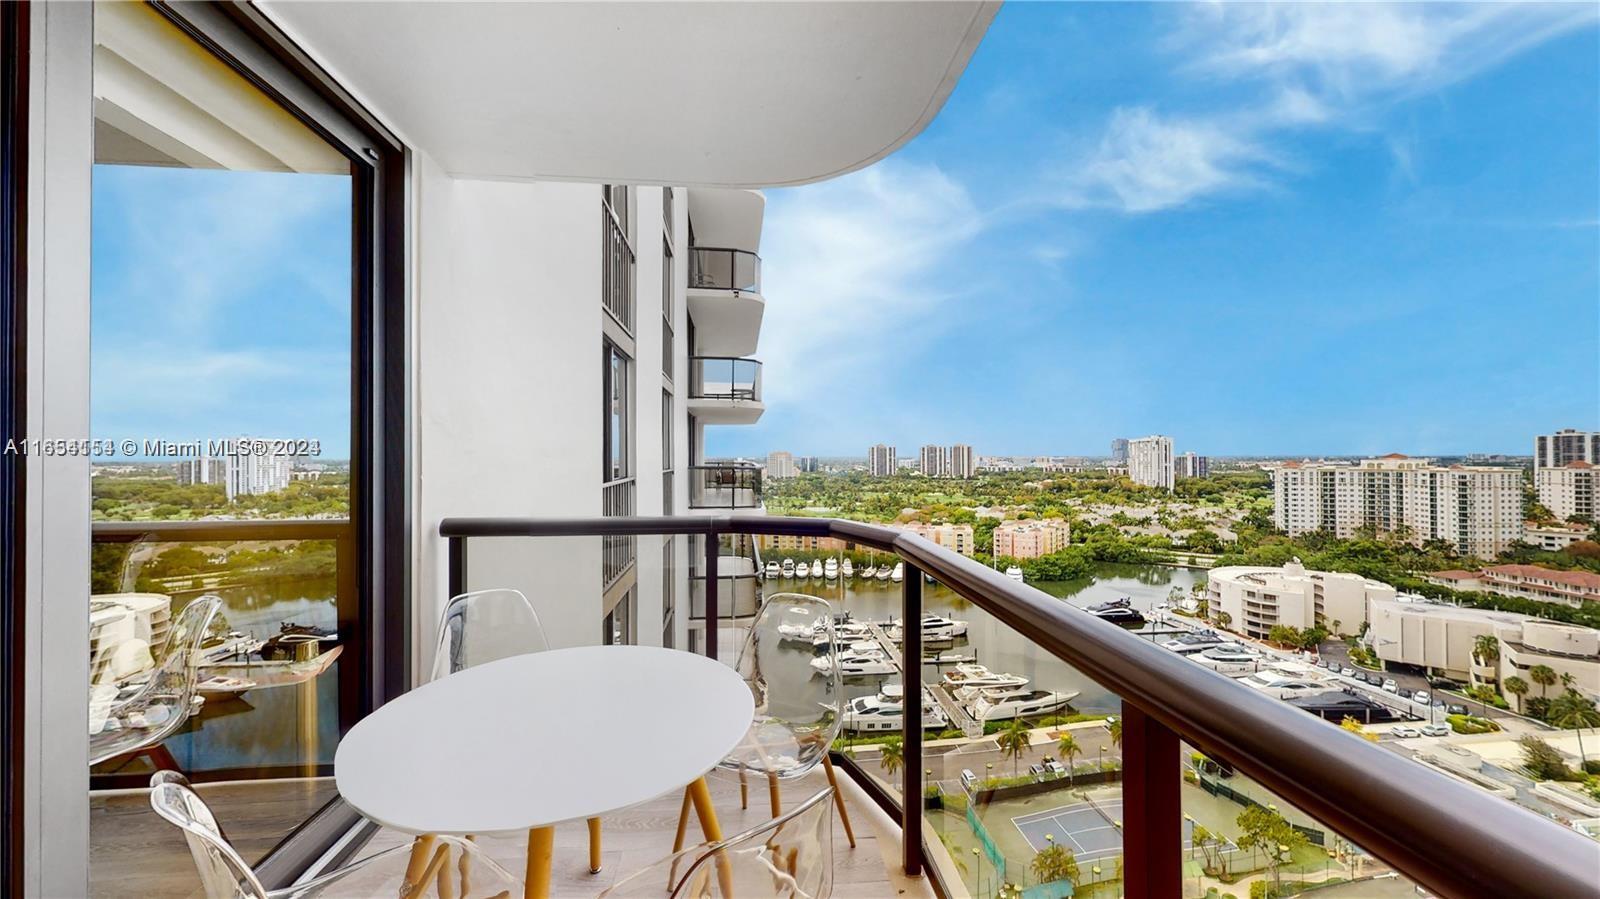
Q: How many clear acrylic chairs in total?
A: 4